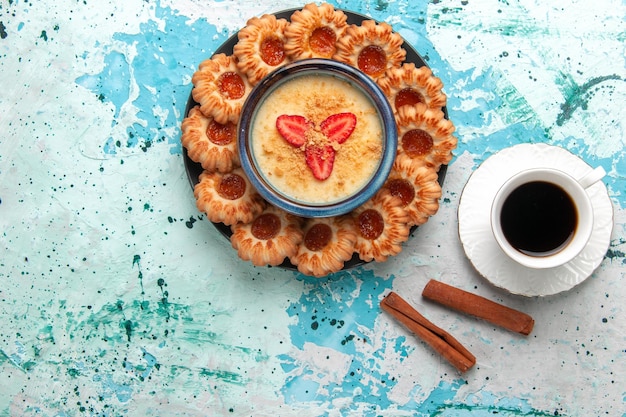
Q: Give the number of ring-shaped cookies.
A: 12